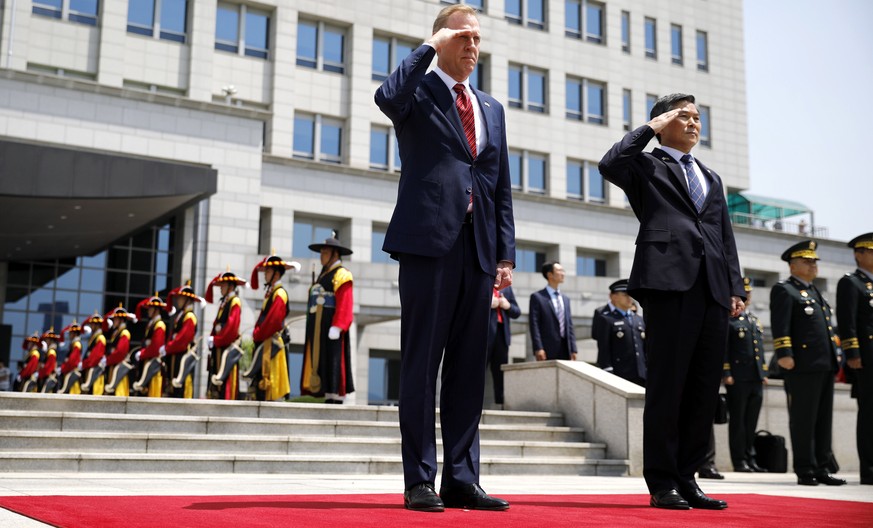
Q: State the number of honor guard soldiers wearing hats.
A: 10